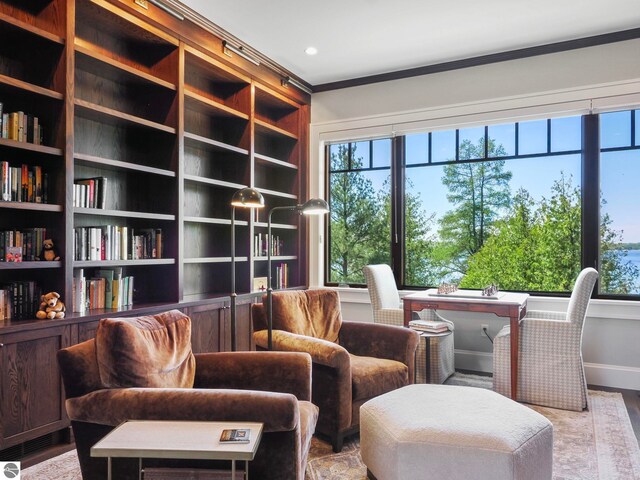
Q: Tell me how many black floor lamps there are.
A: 2